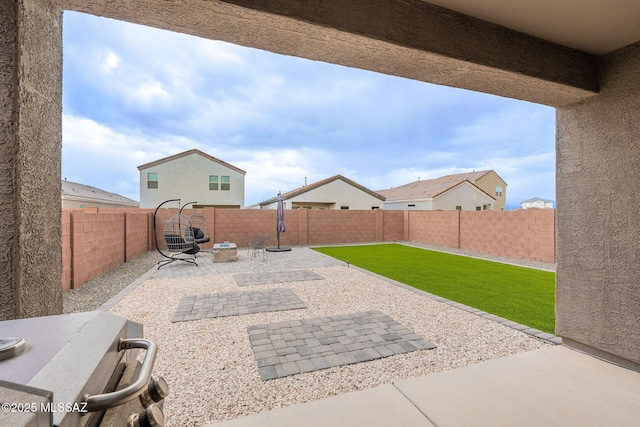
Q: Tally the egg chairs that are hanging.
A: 2